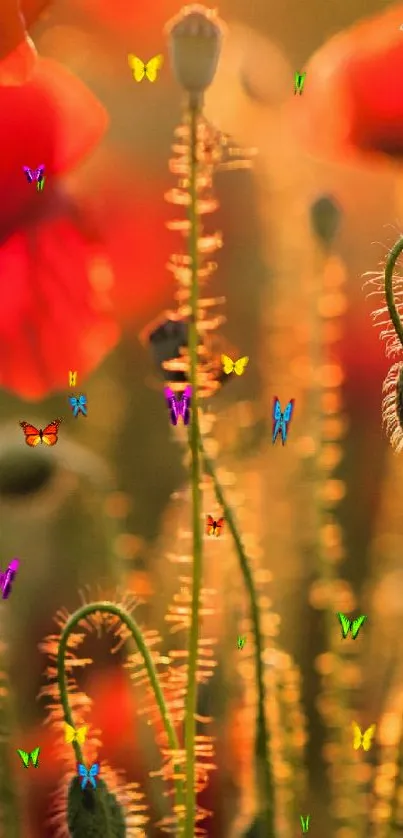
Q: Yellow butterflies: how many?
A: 5